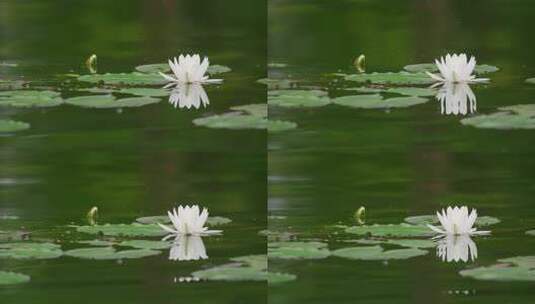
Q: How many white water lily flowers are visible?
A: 4